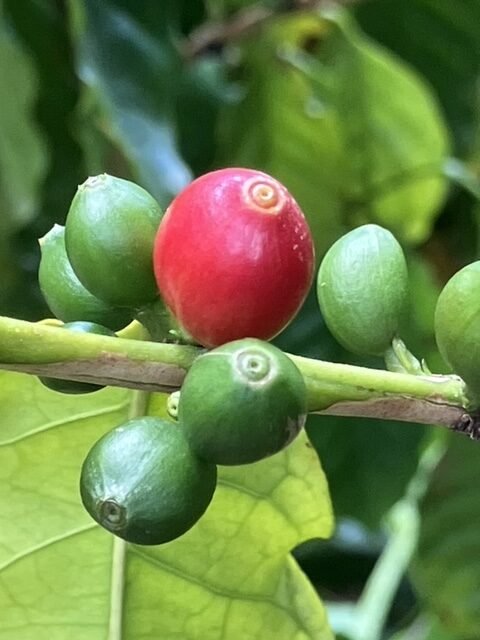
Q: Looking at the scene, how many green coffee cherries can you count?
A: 7